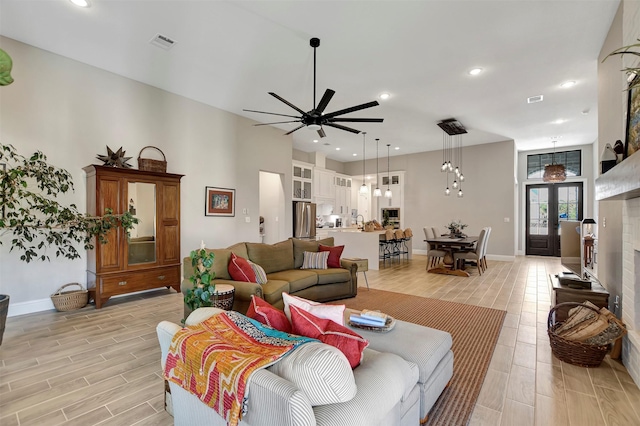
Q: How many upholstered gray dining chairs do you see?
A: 4